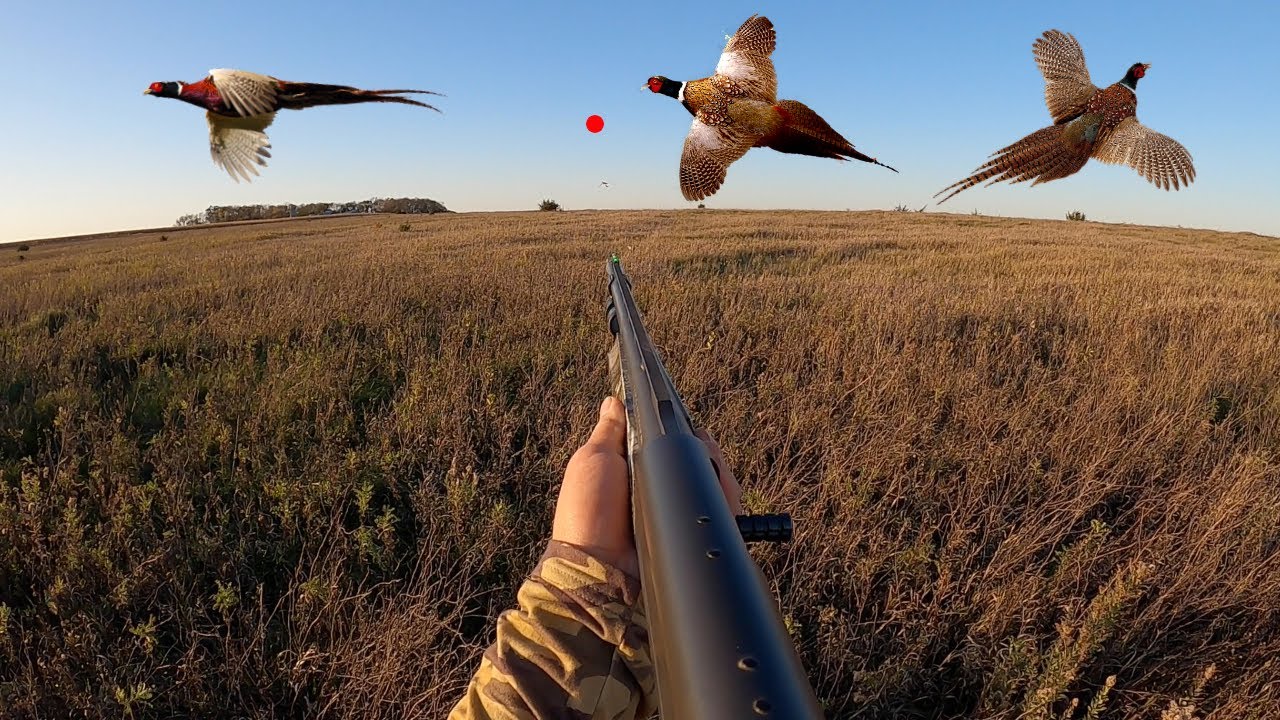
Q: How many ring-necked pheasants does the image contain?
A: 3